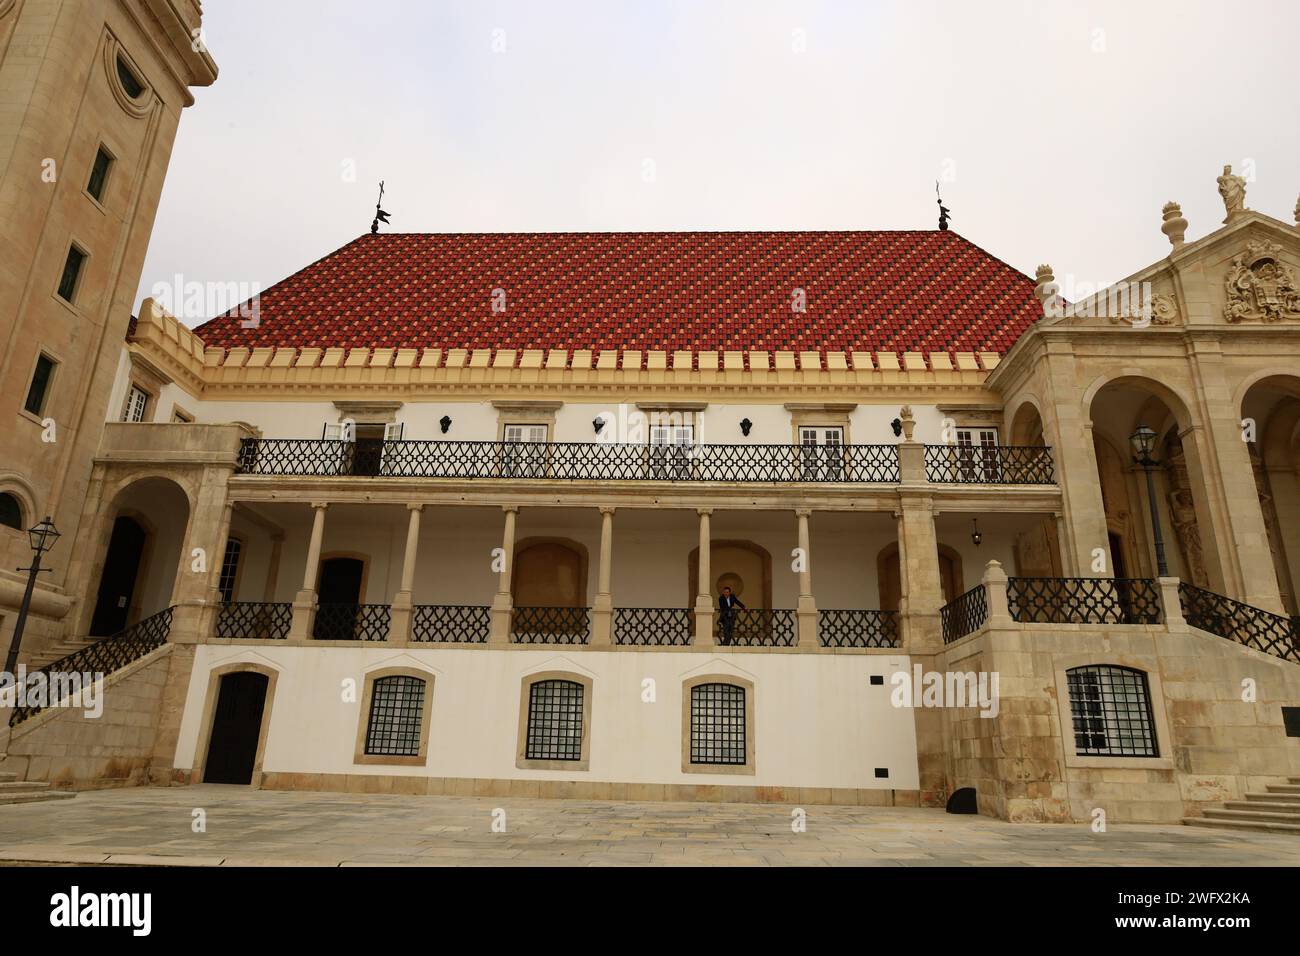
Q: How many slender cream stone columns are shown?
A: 6